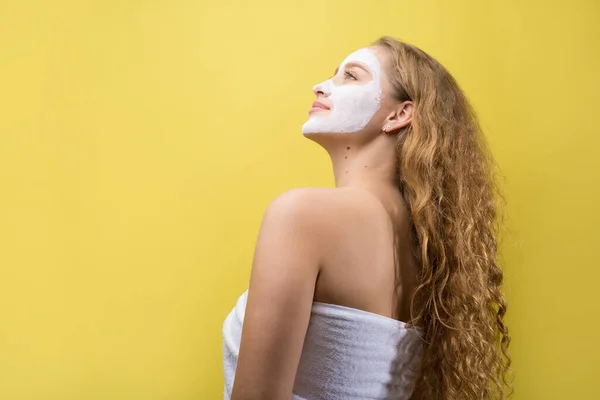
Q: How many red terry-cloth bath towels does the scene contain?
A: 0